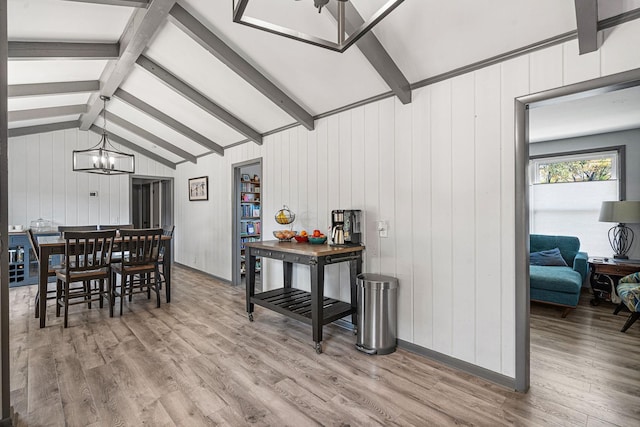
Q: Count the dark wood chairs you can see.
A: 6